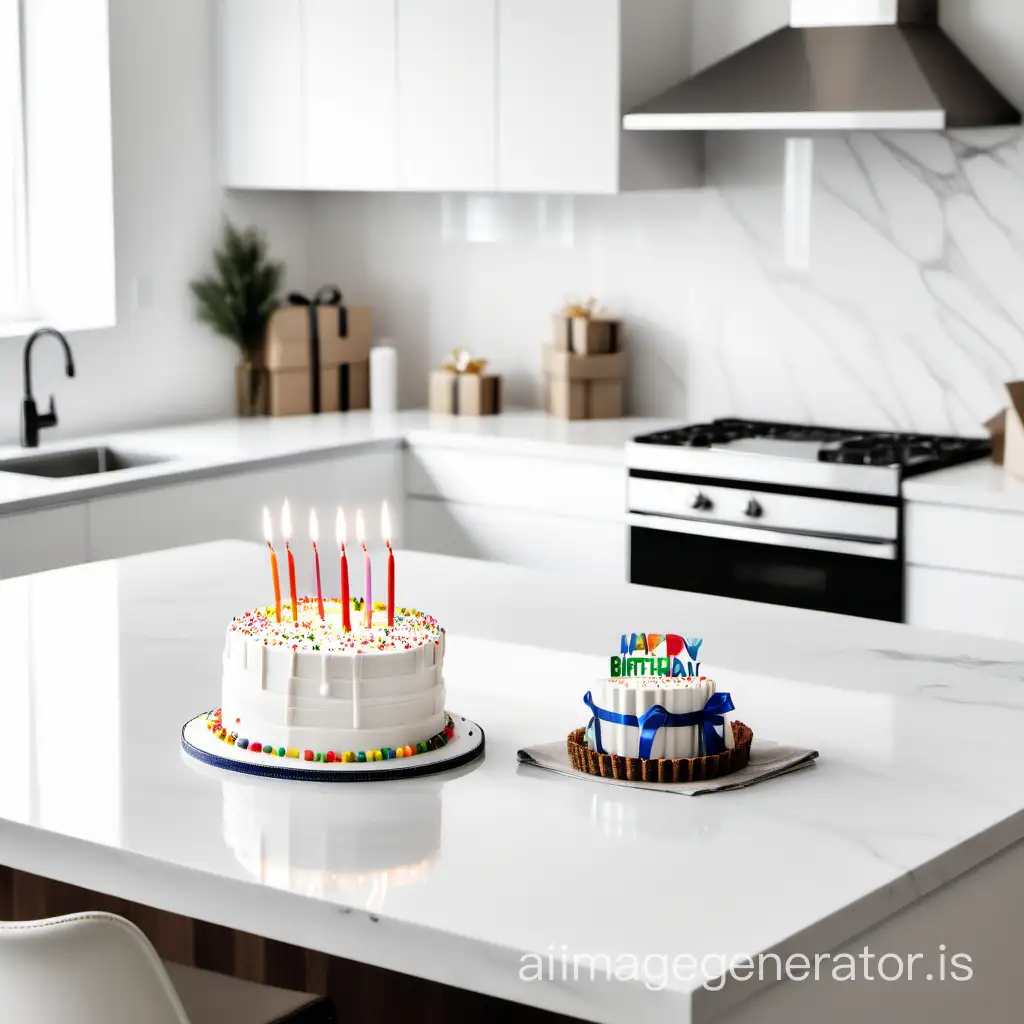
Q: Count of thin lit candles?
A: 6